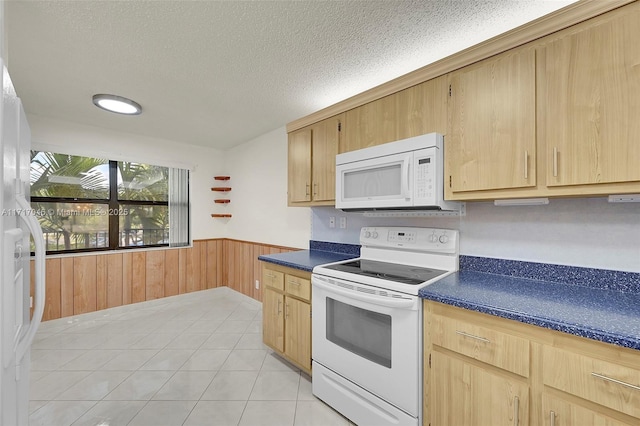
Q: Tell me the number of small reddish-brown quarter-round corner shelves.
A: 4